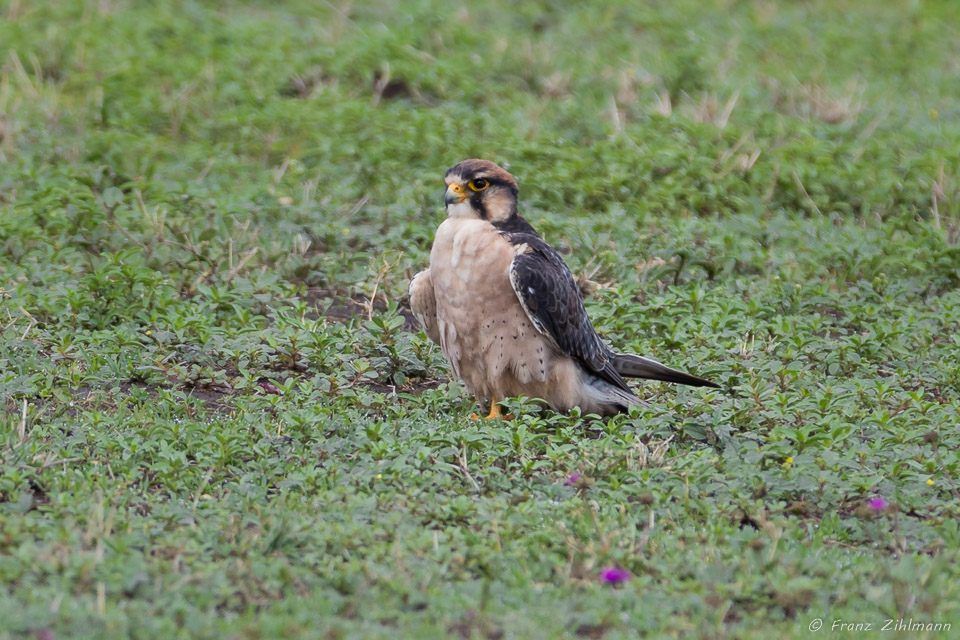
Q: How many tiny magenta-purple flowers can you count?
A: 3